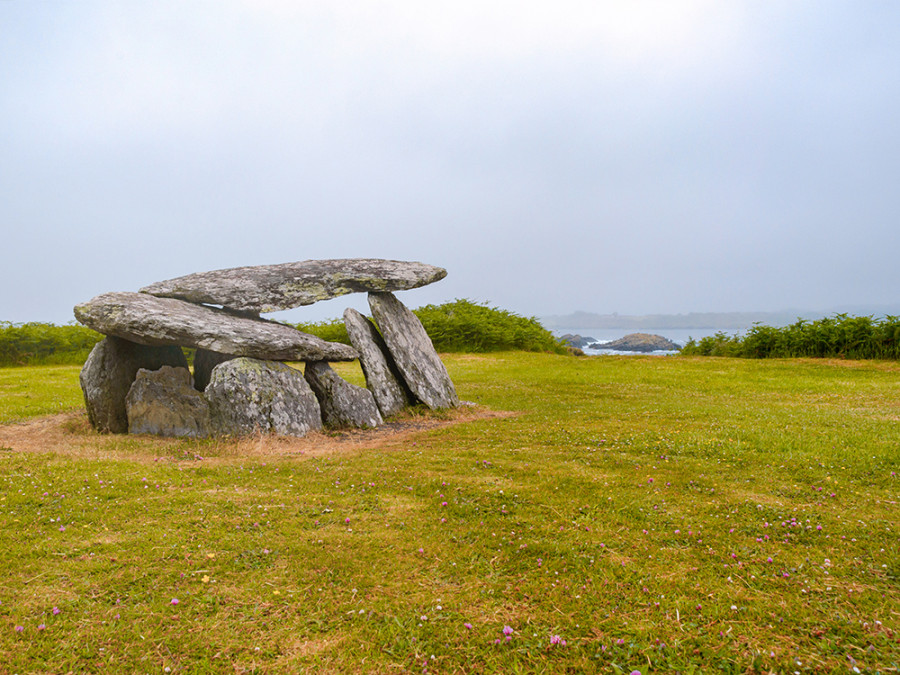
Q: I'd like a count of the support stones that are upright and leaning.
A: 2